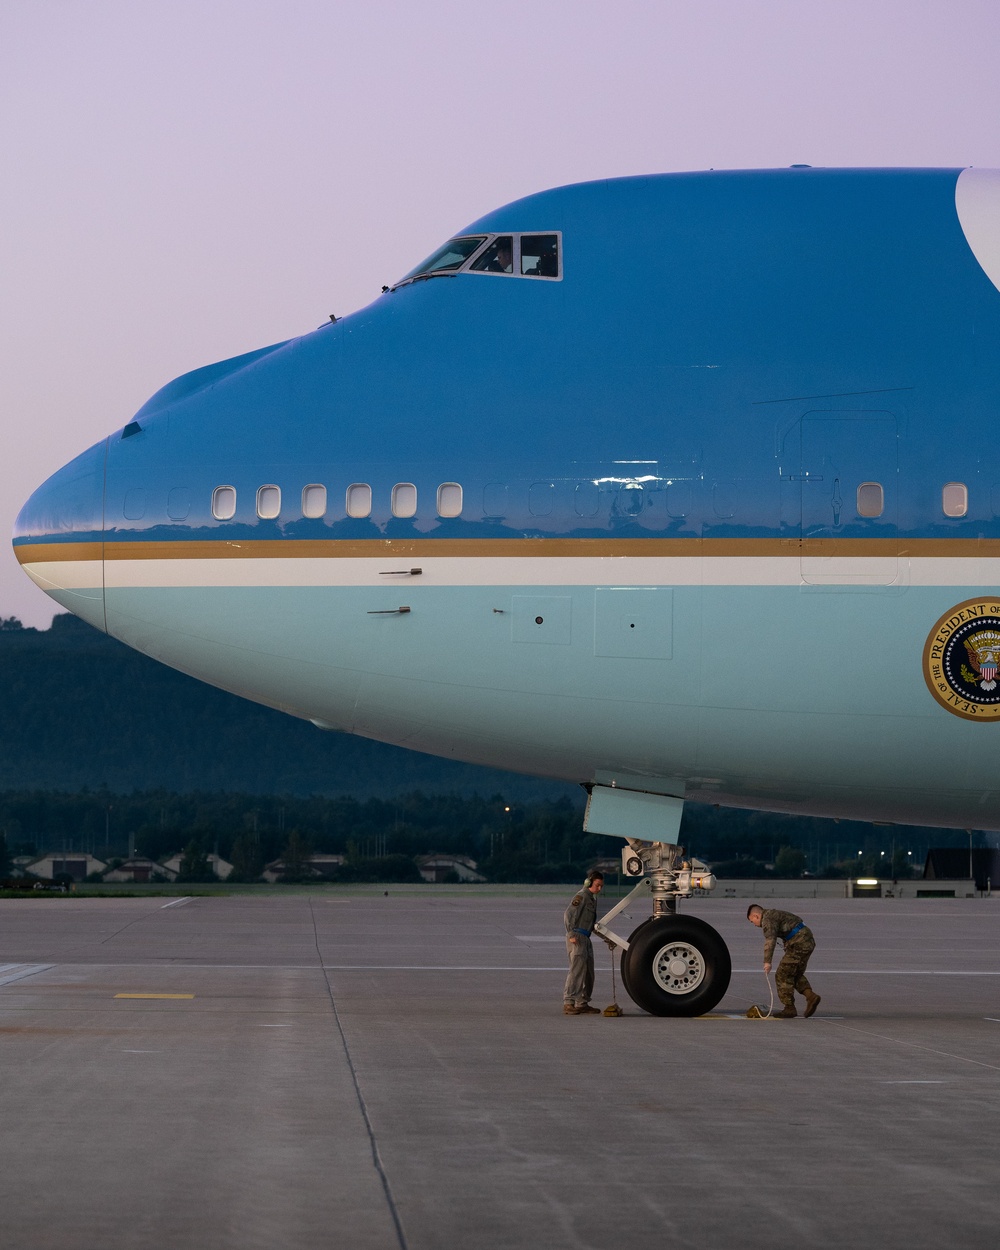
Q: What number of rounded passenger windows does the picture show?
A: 8